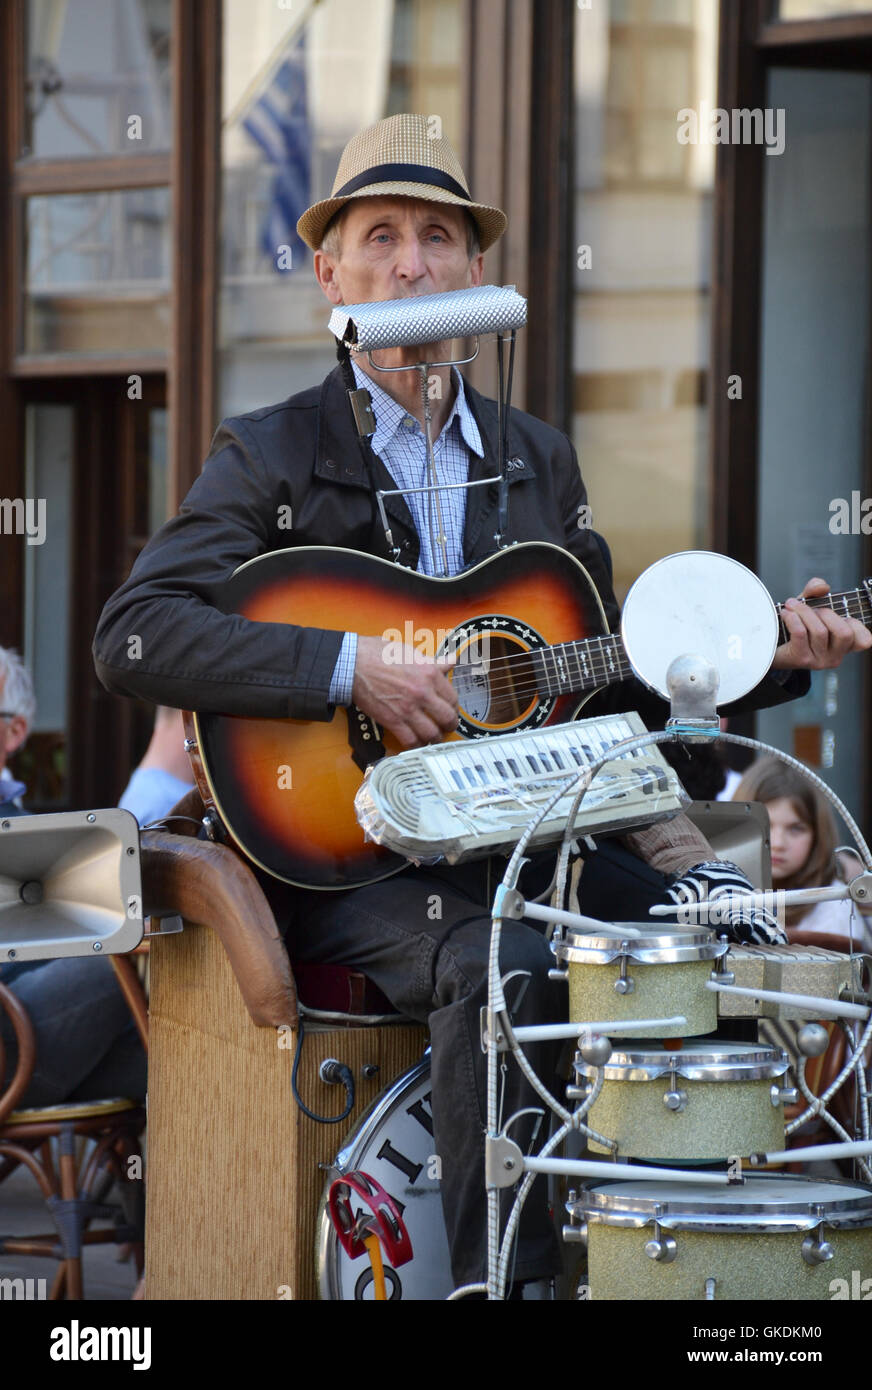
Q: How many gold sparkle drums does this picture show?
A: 3